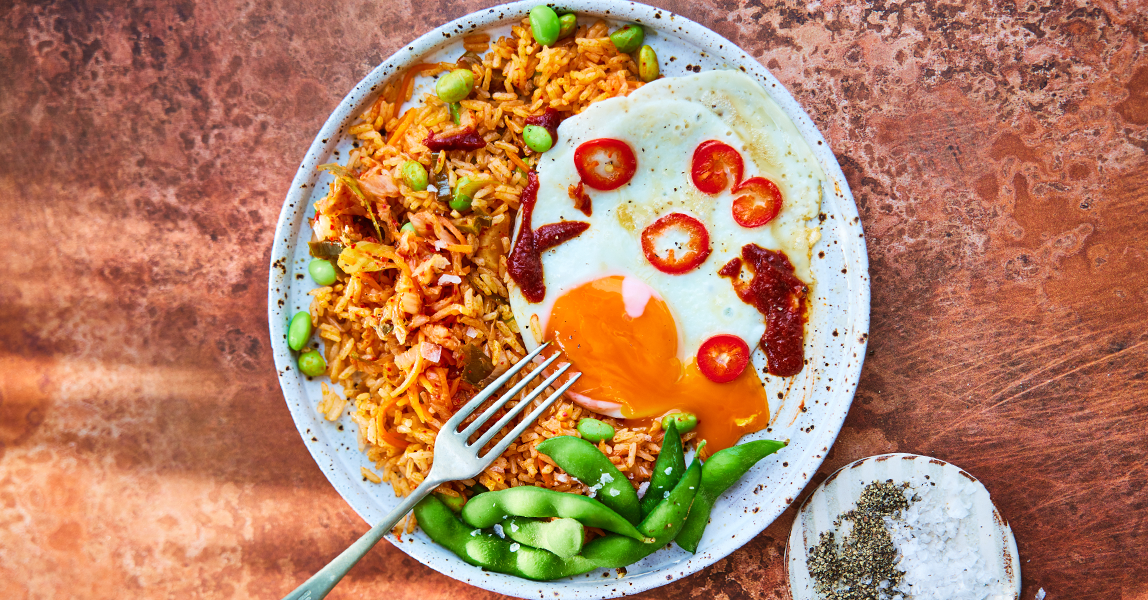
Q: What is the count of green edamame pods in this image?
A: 7